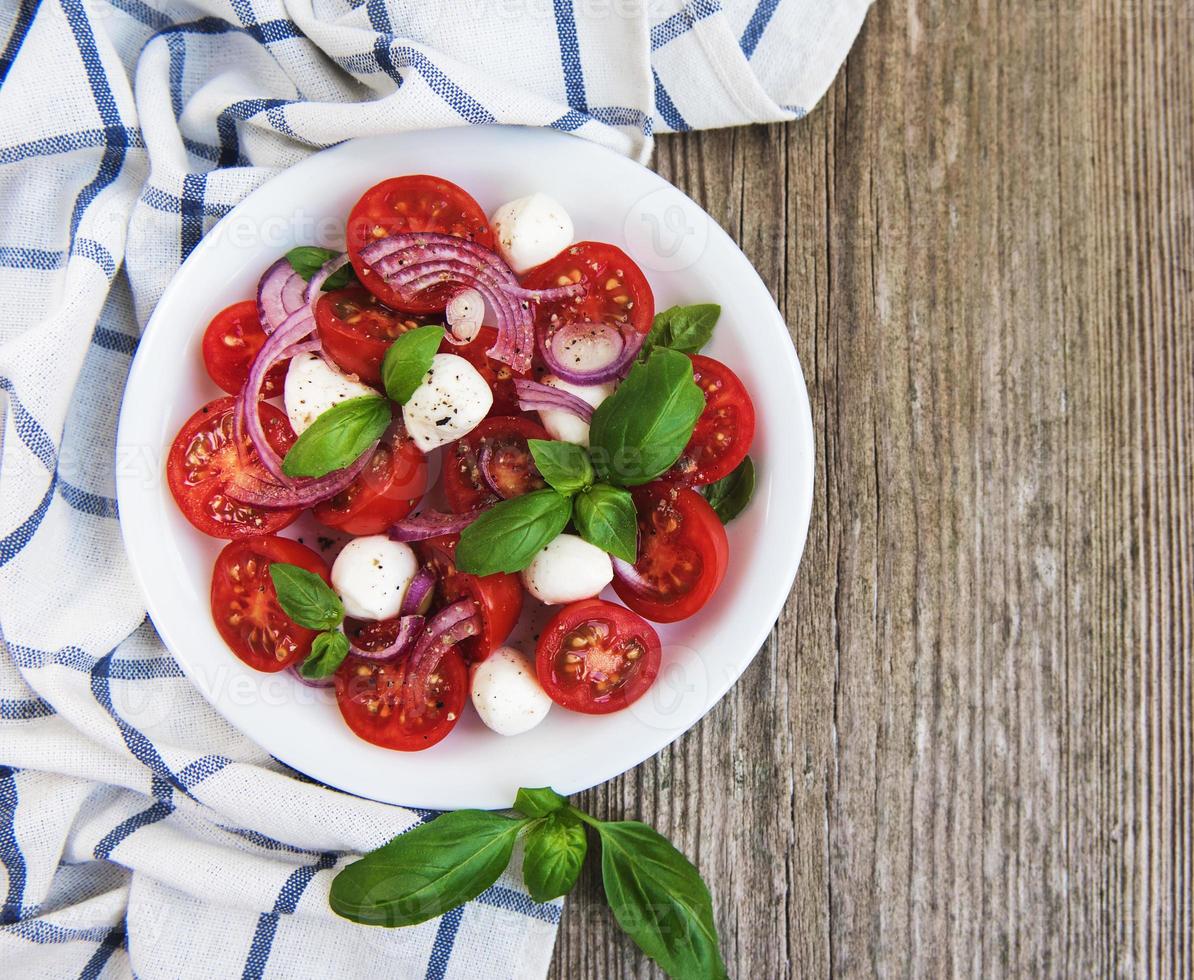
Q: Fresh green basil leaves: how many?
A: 15